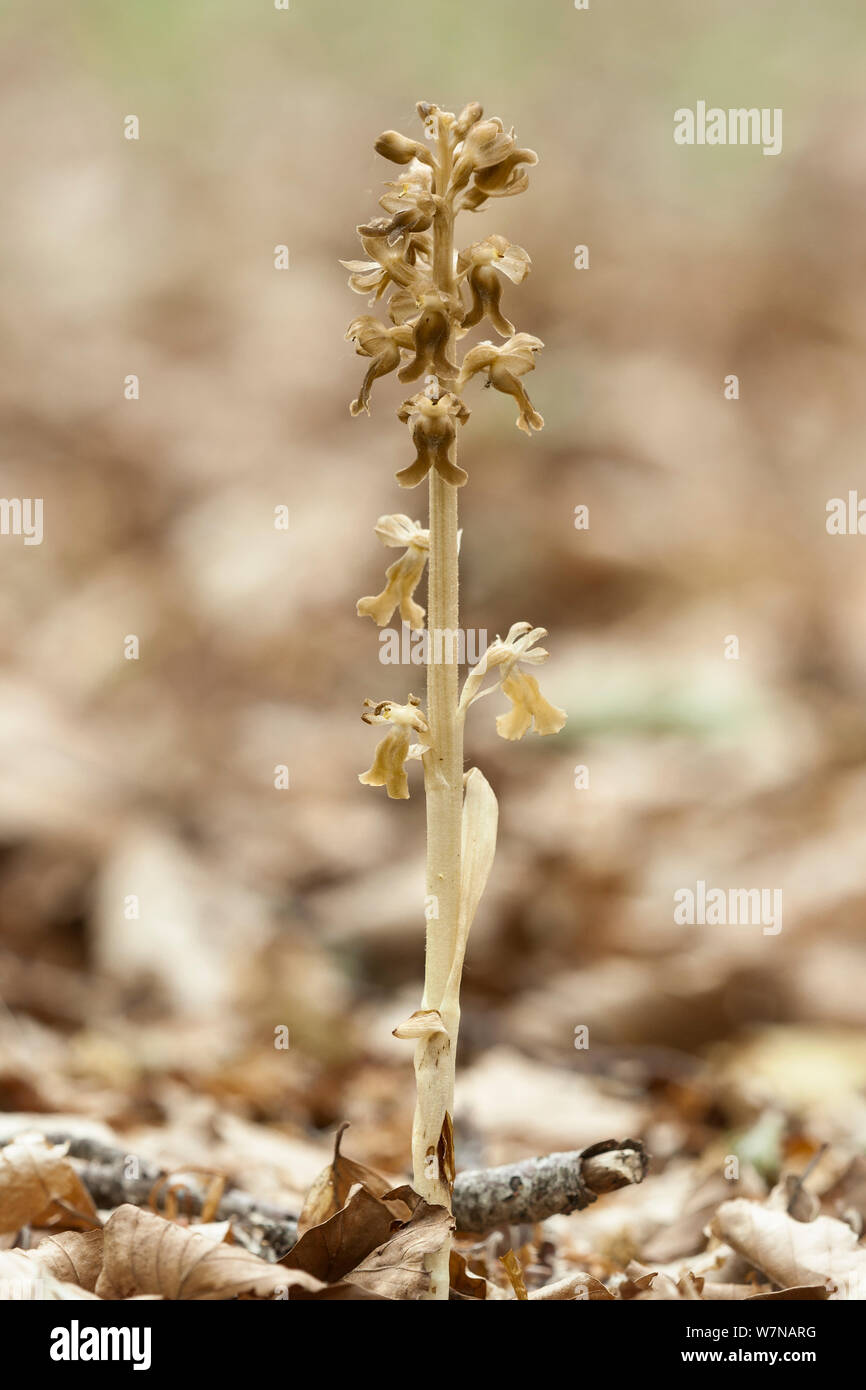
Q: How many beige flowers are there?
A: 3